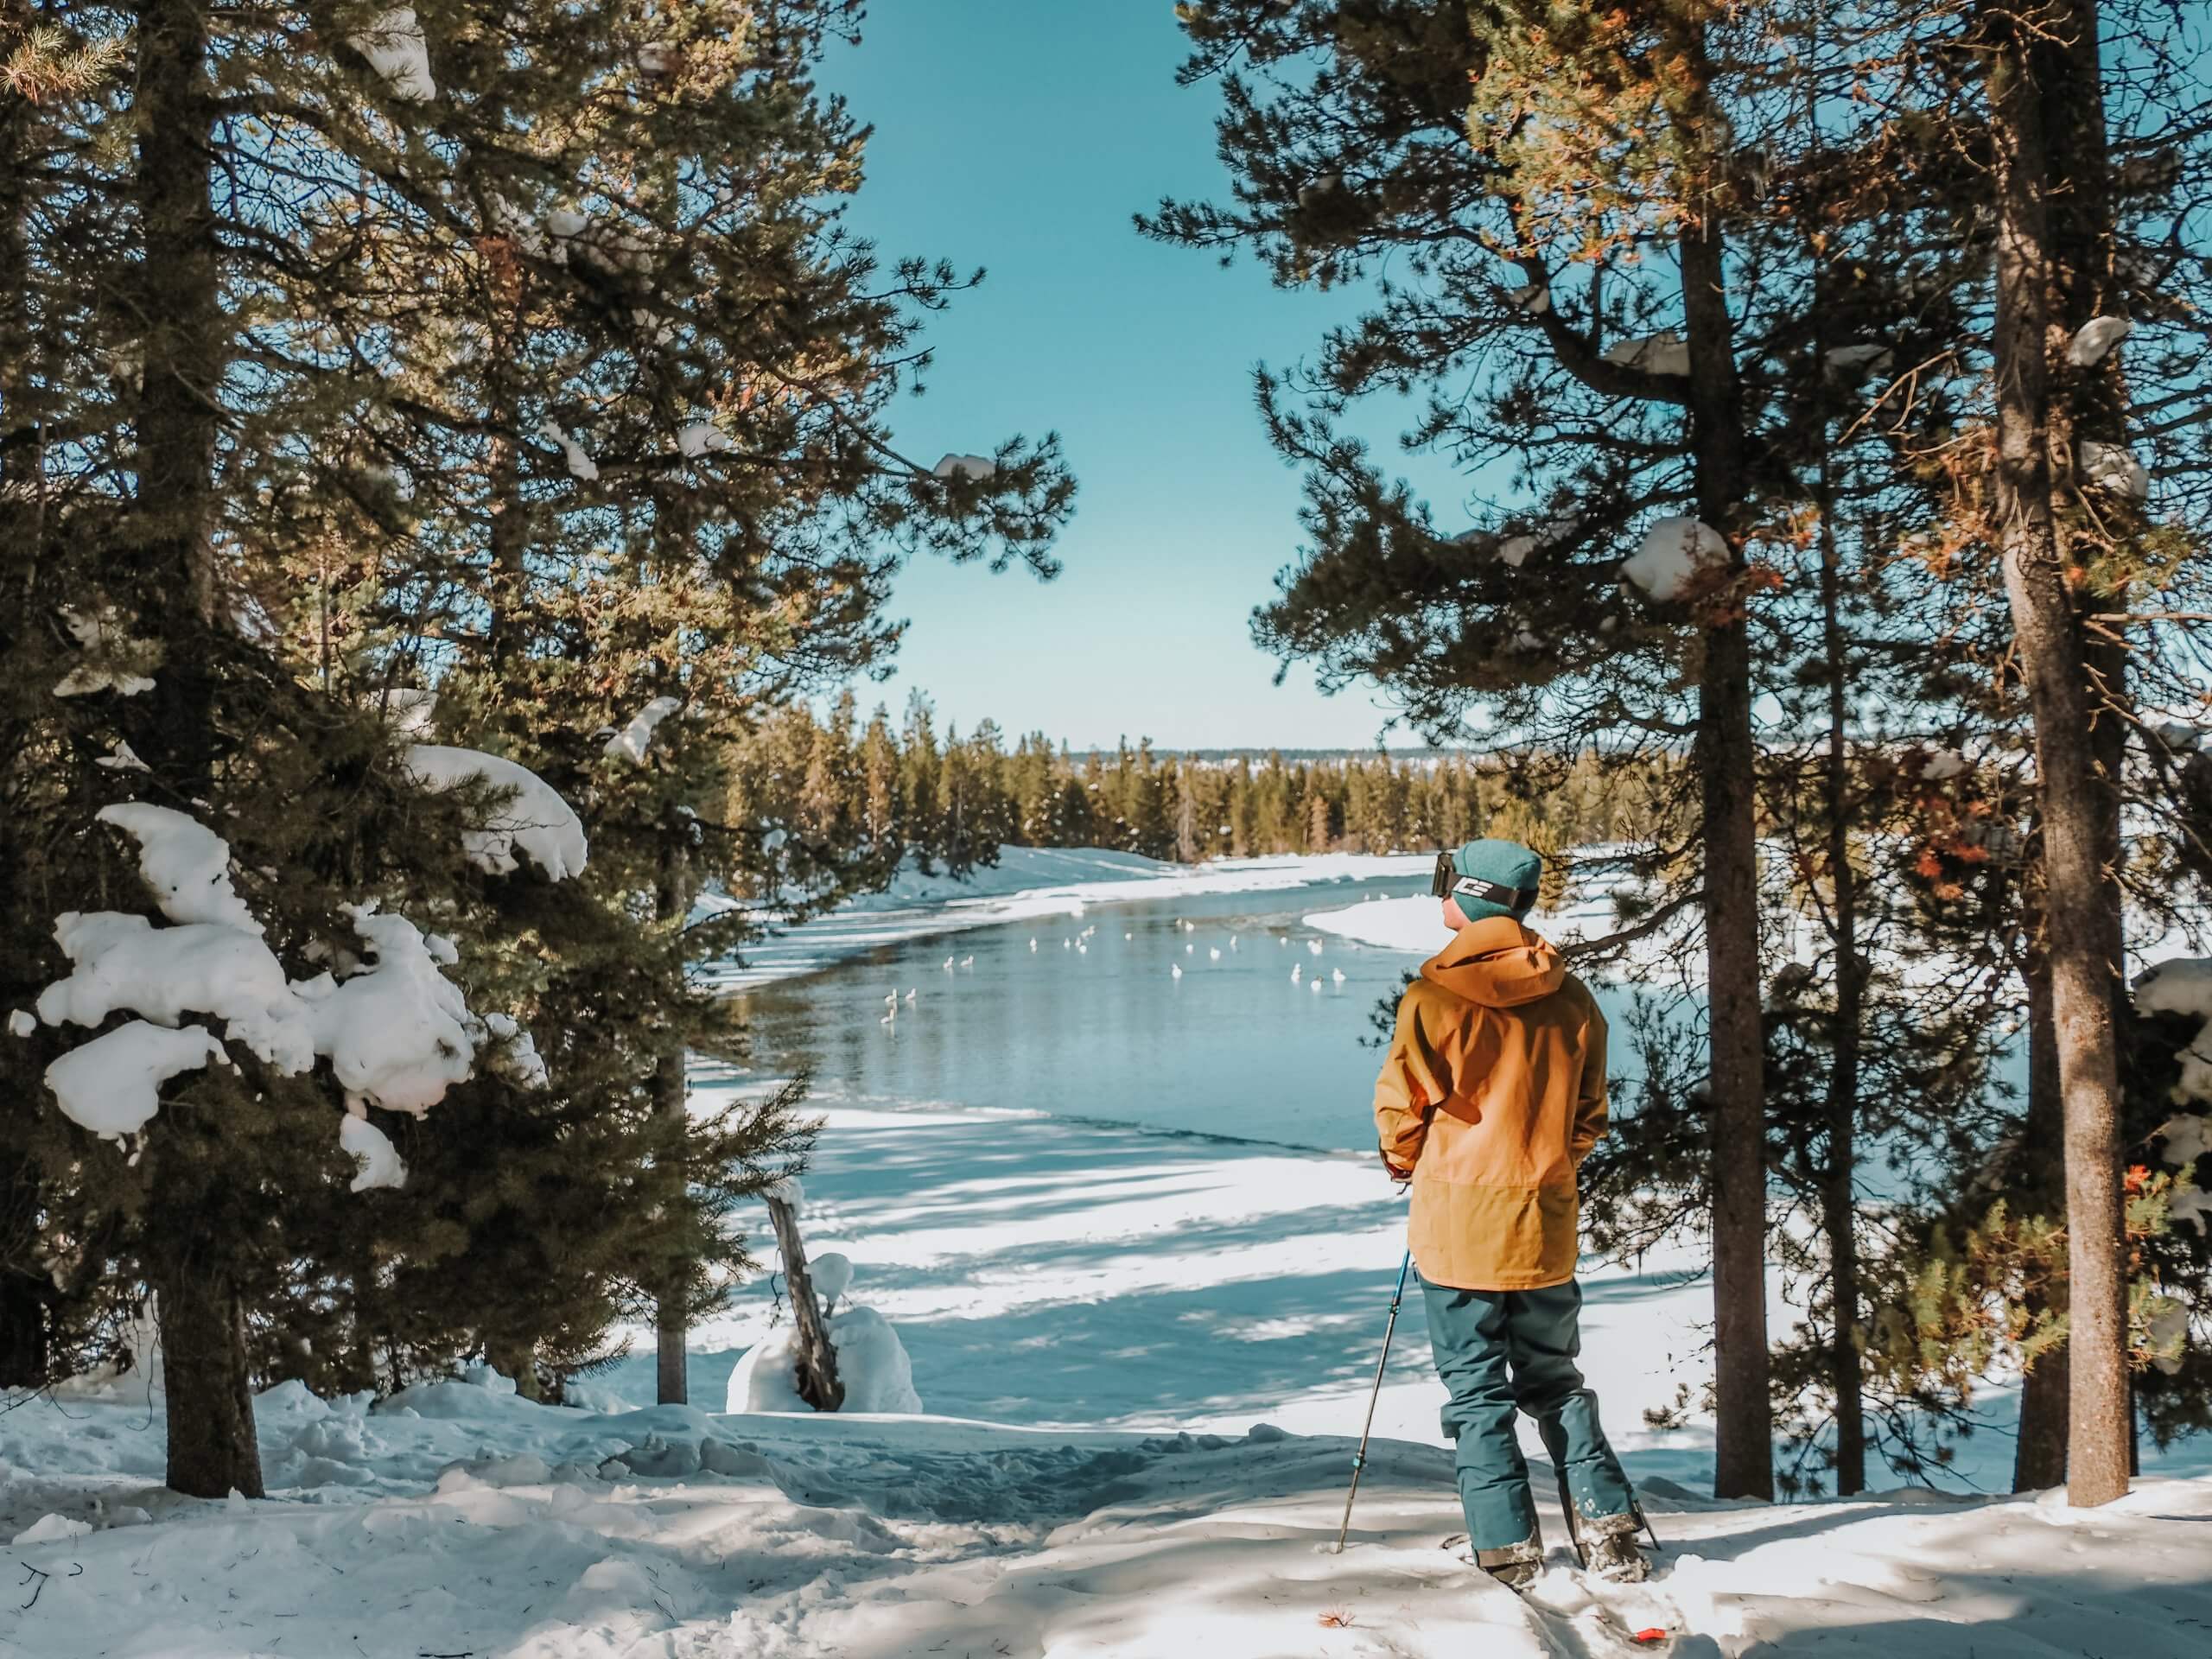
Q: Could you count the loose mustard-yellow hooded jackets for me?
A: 1